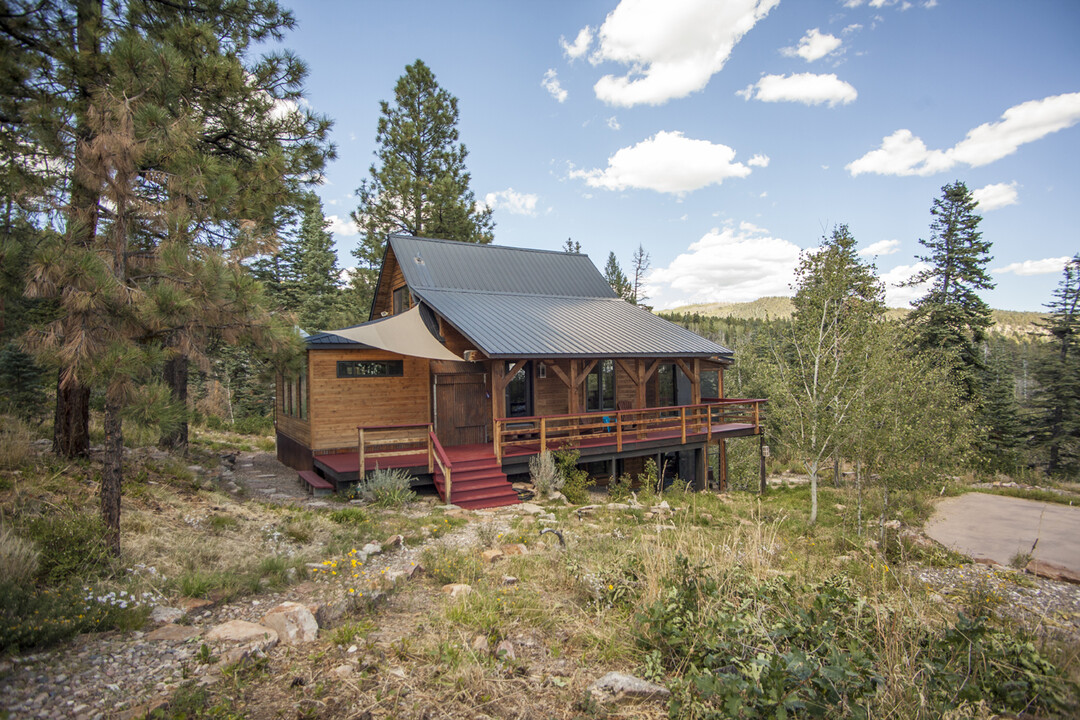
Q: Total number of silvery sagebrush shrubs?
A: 2